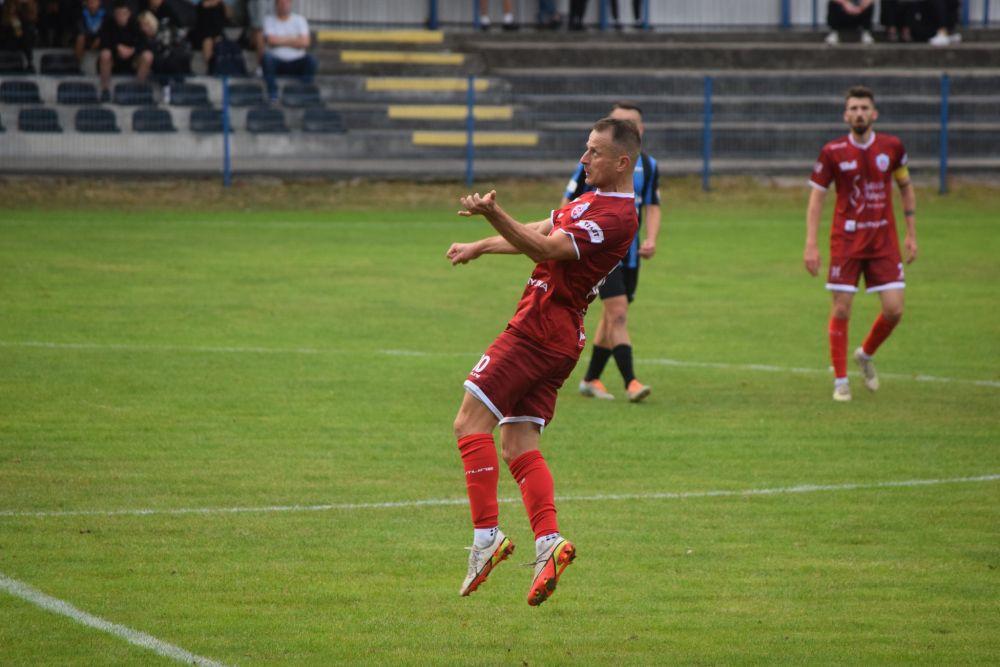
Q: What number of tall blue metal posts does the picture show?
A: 4